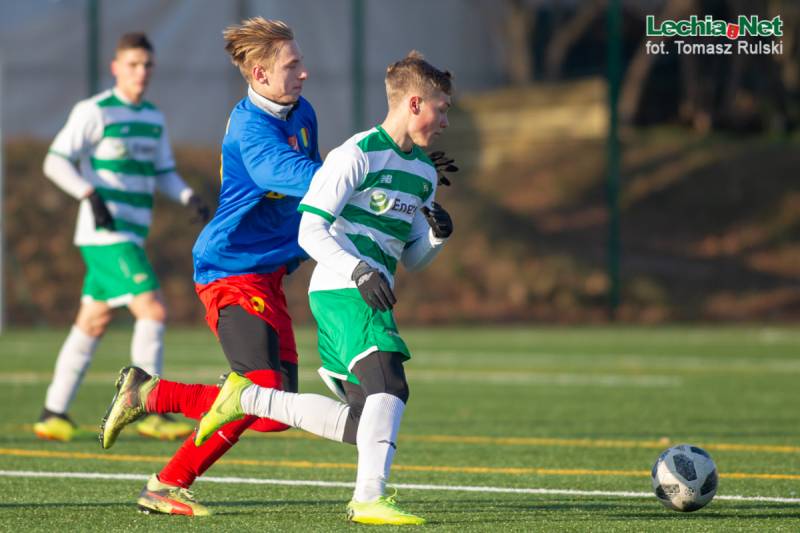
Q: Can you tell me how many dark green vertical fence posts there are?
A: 3